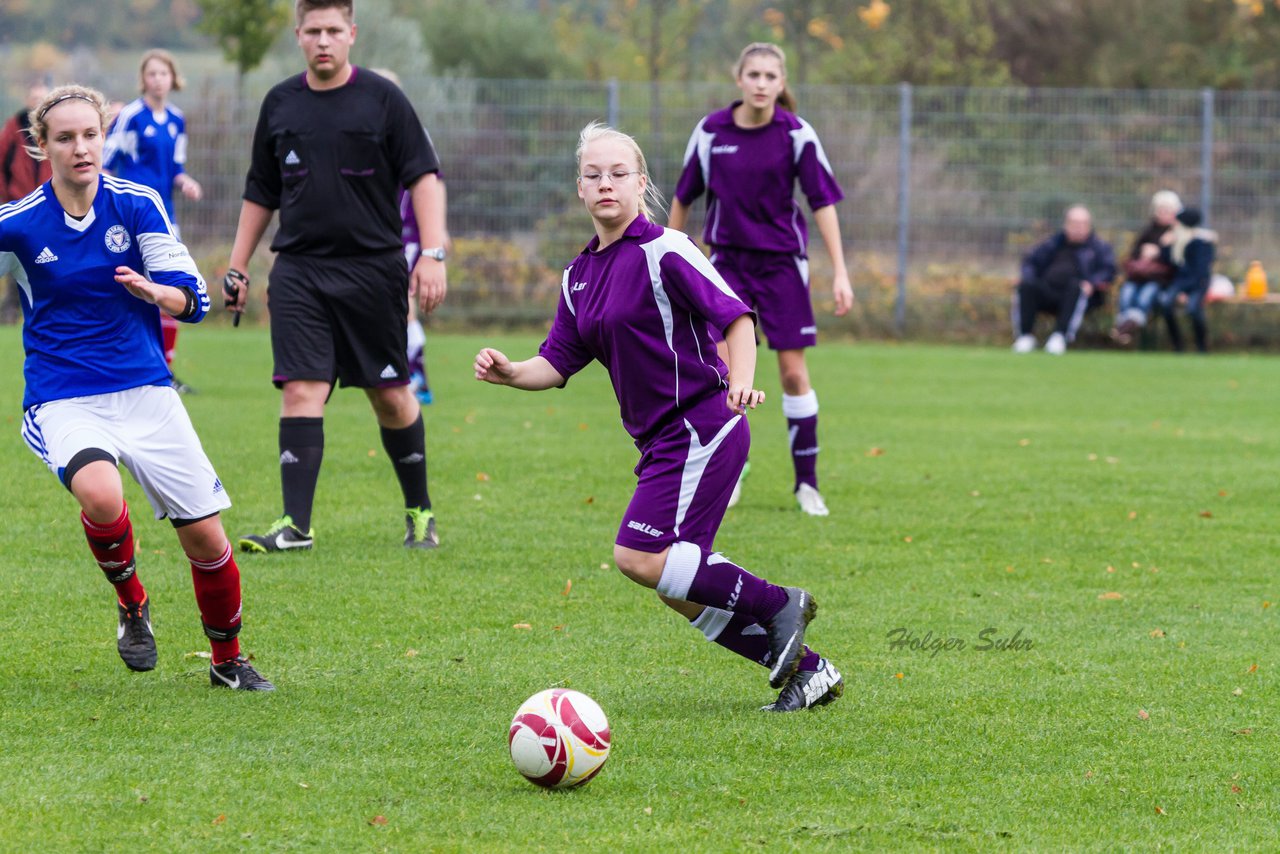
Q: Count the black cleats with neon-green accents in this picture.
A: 2